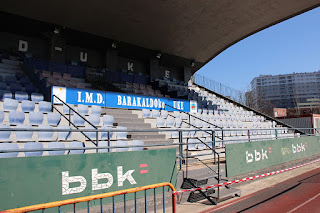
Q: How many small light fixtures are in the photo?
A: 4